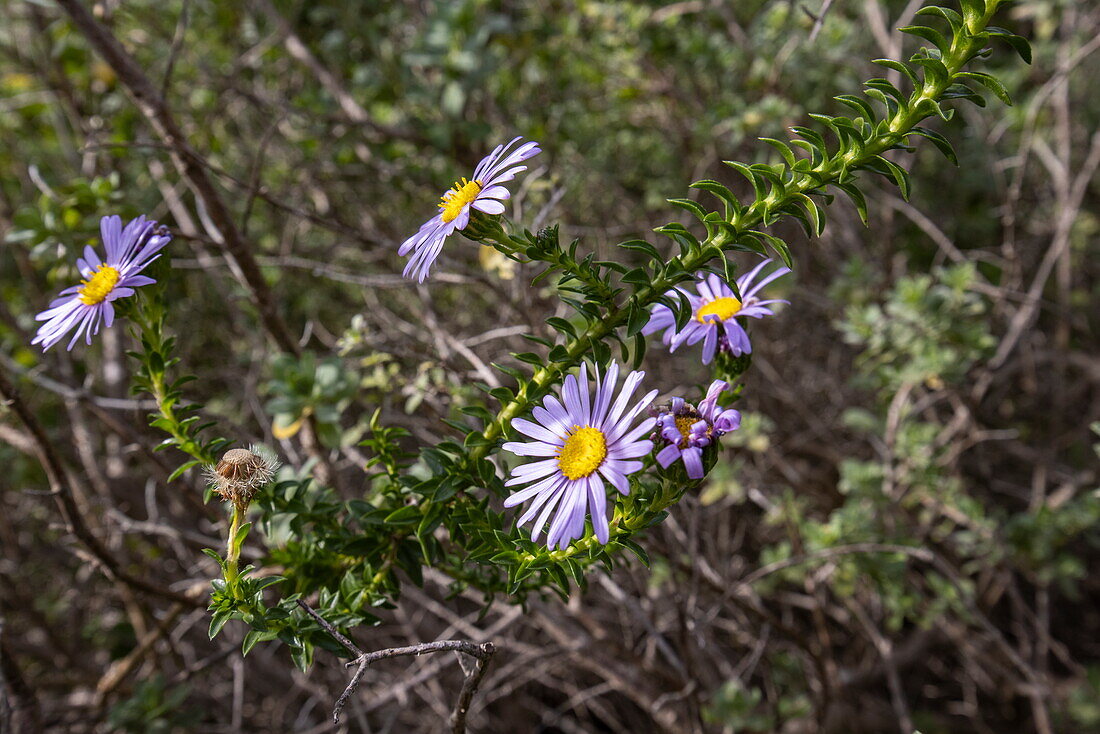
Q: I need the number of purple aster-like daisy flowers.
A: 5